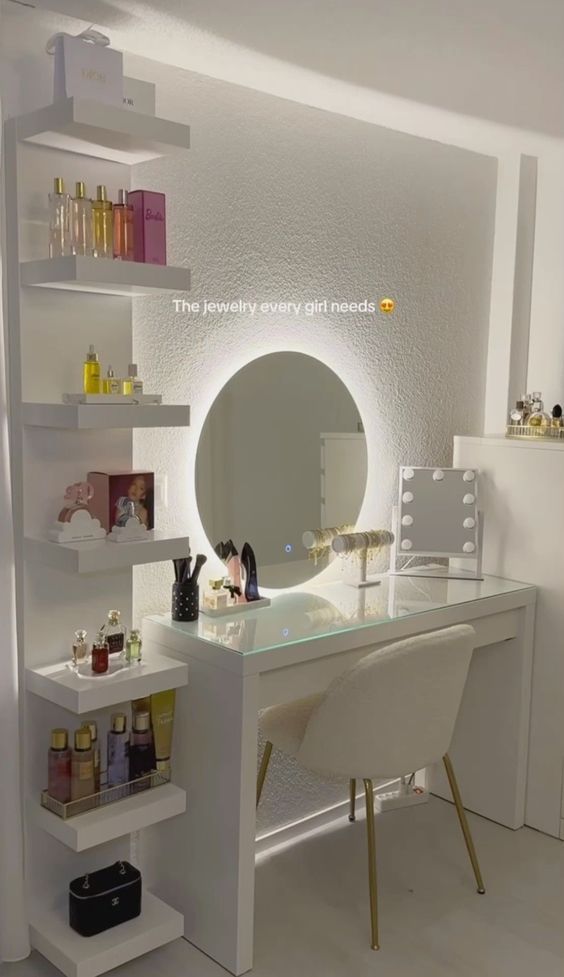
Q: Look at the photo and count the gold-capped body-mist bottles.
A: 5